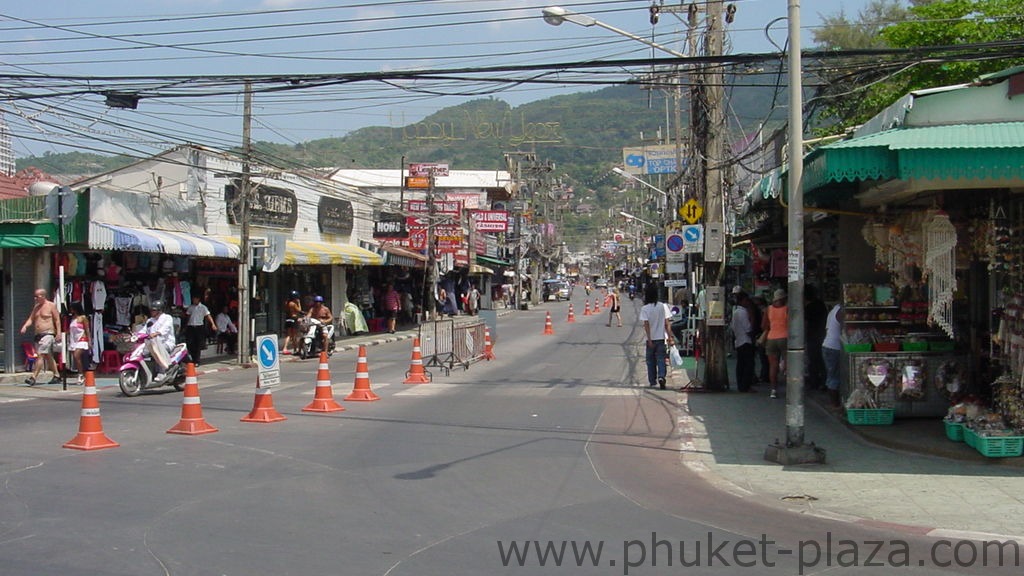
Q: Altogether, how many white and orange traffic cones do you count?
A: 12